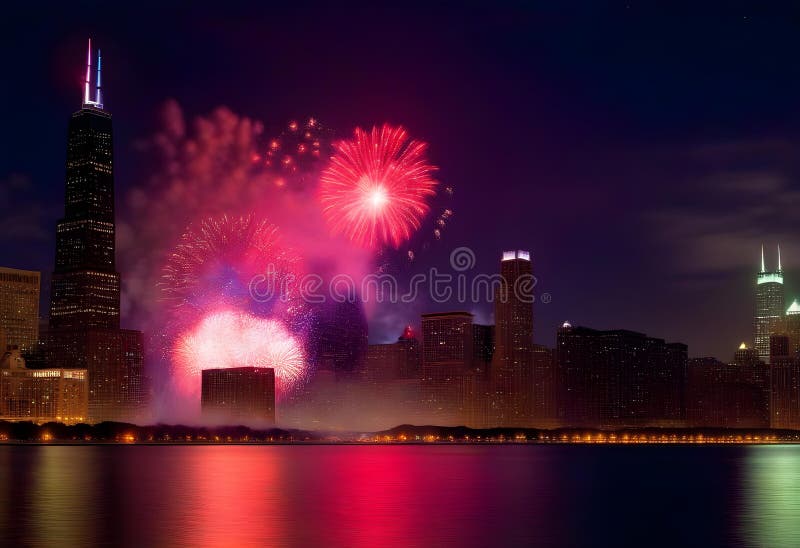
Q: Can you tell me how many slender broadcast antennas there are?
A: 4